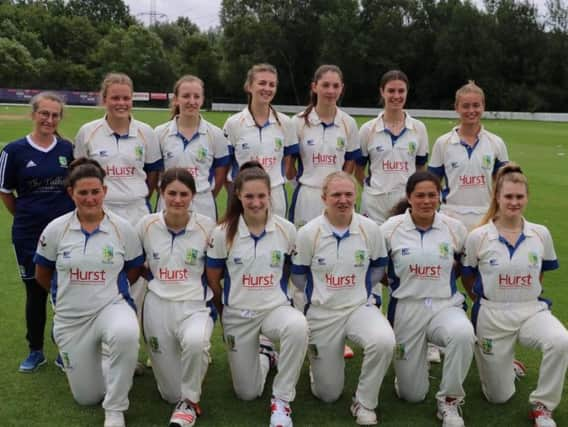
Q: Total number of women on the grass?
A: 13